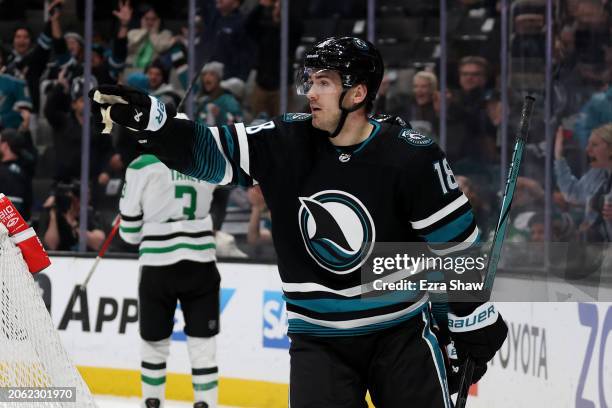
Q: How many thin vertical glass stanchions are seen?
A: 7